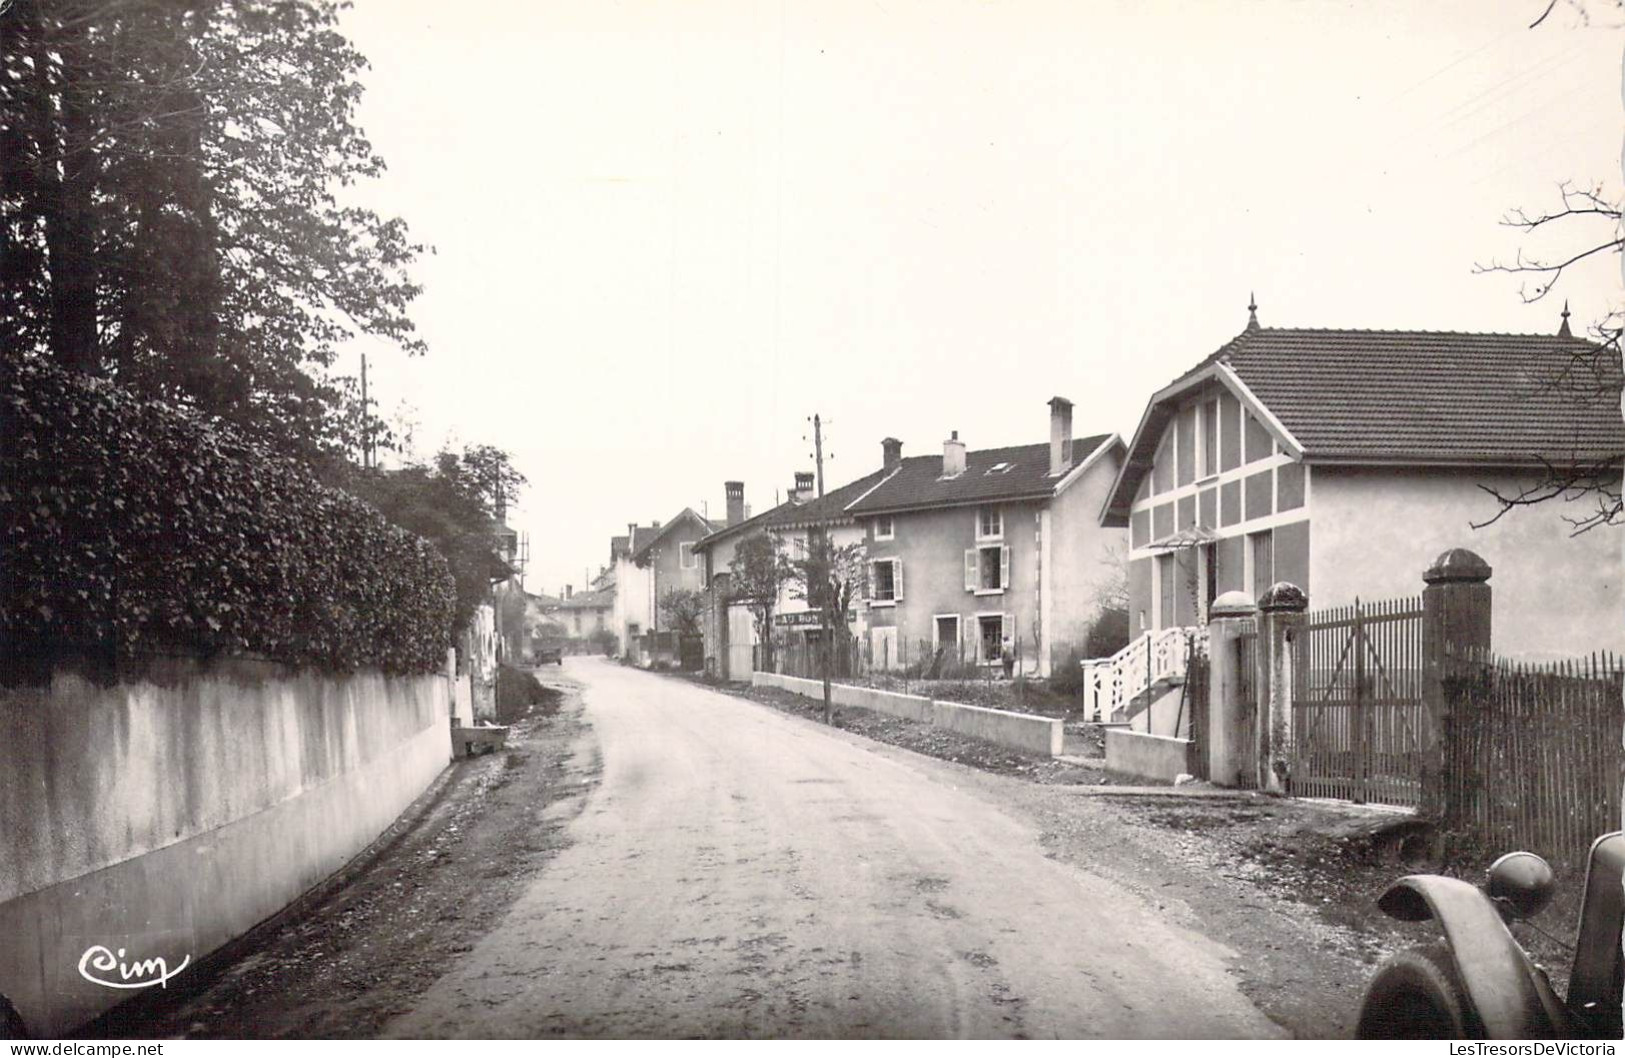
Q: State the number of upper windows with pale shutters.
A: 2